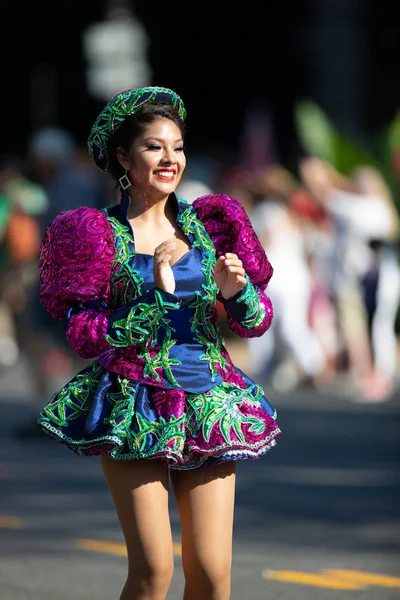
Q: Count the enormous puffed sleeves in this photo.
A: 2